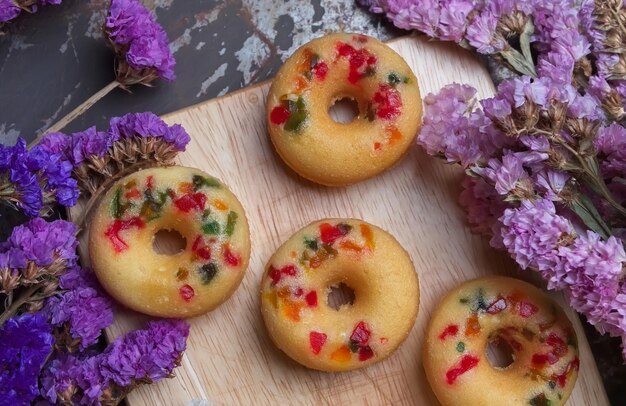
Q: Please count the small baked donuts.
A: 4